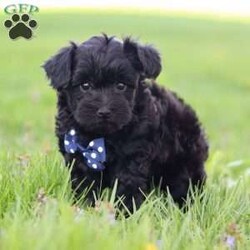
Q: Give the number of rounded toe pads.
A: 4